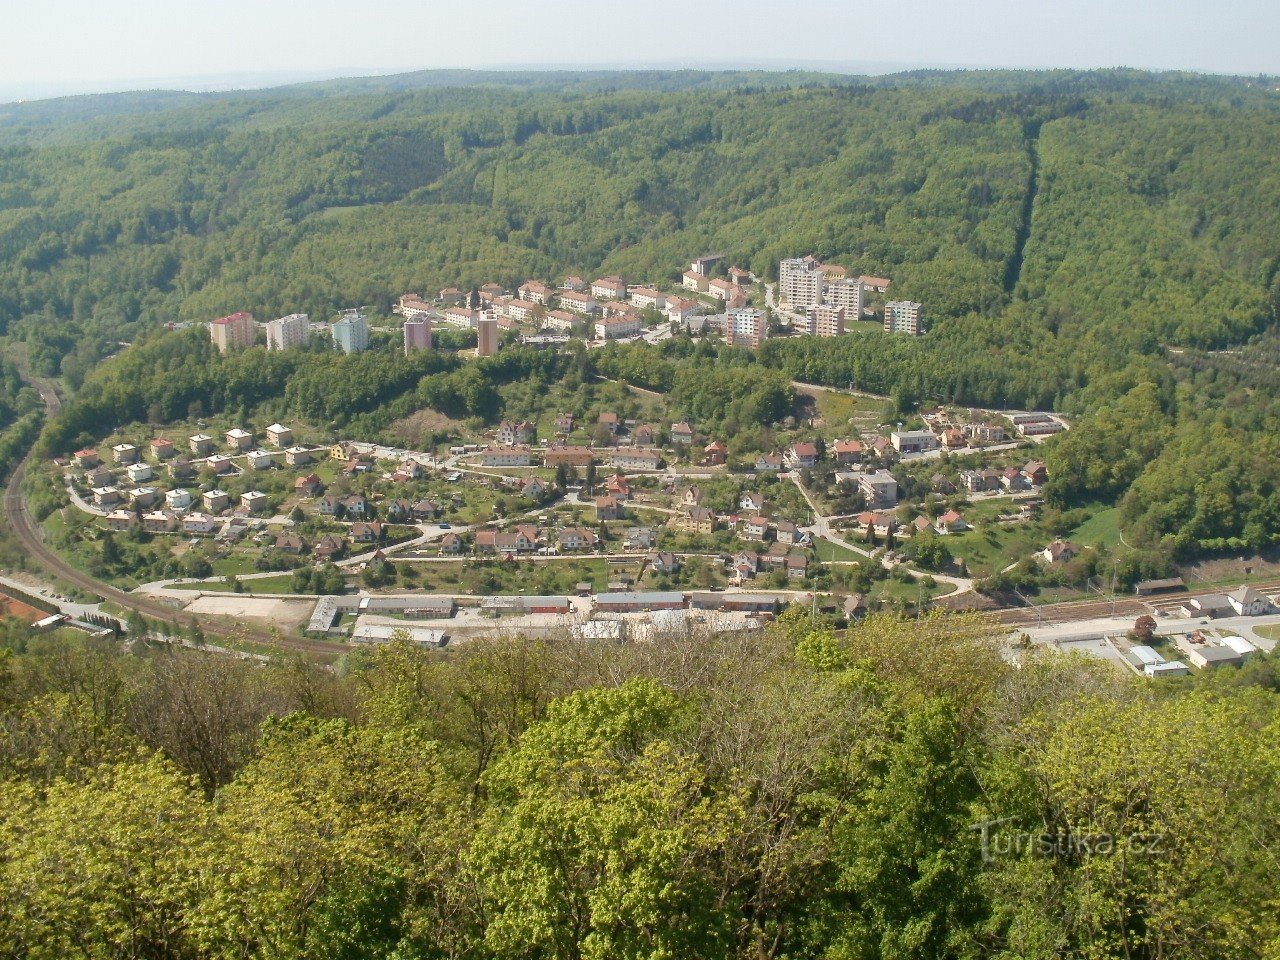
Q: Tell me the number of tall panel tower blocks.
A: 11